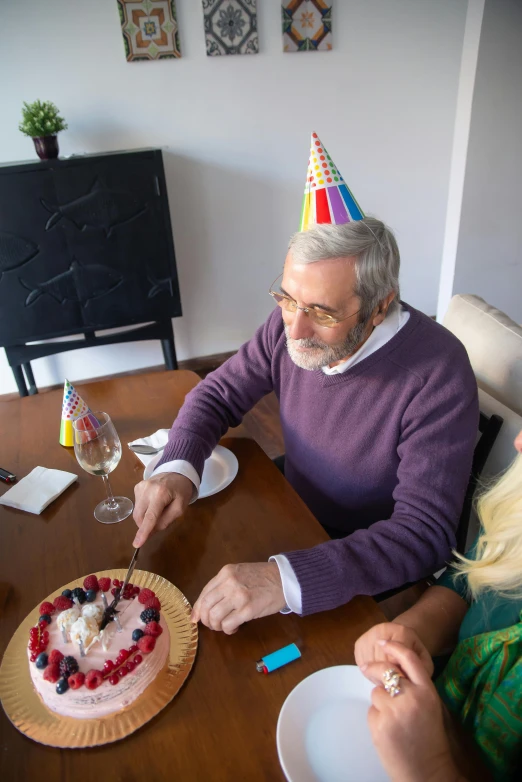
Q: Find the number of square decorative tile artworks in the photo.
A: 3